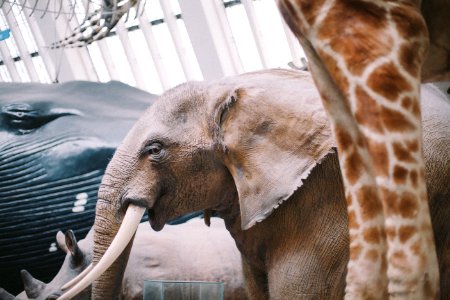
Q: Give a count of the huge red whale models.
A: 0